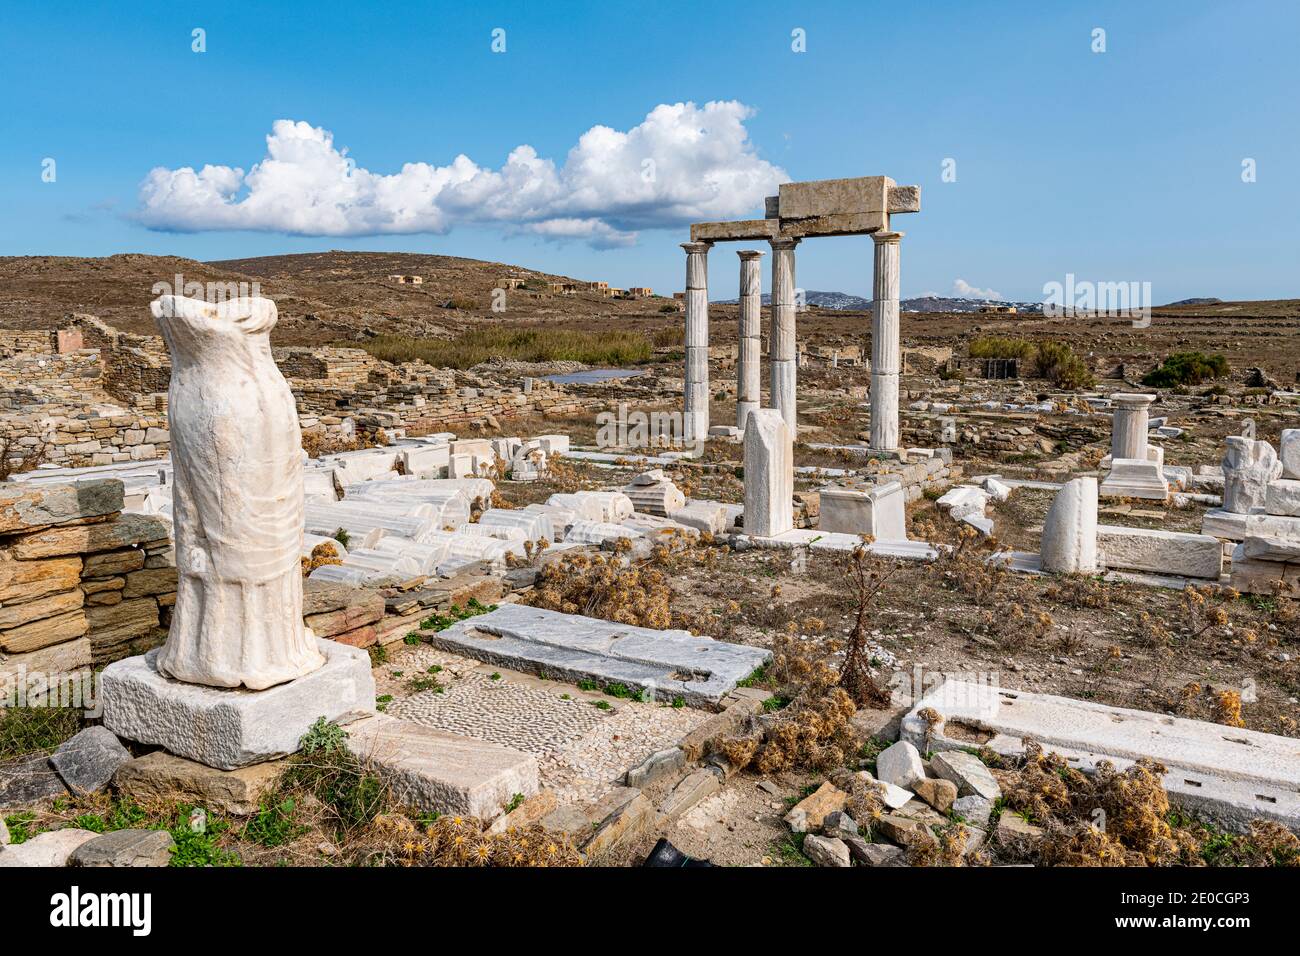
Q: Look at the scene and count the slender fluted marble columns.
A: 4